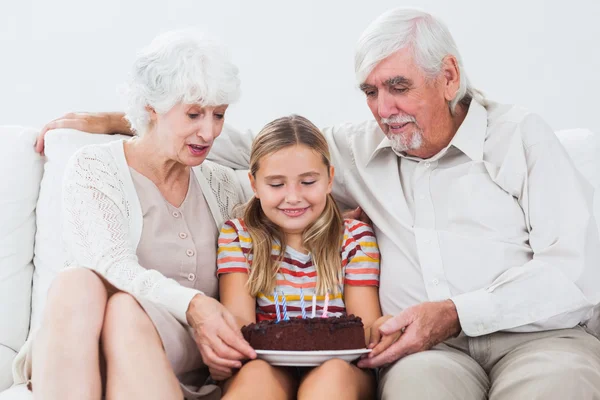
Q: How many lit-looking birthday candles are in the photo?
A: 0